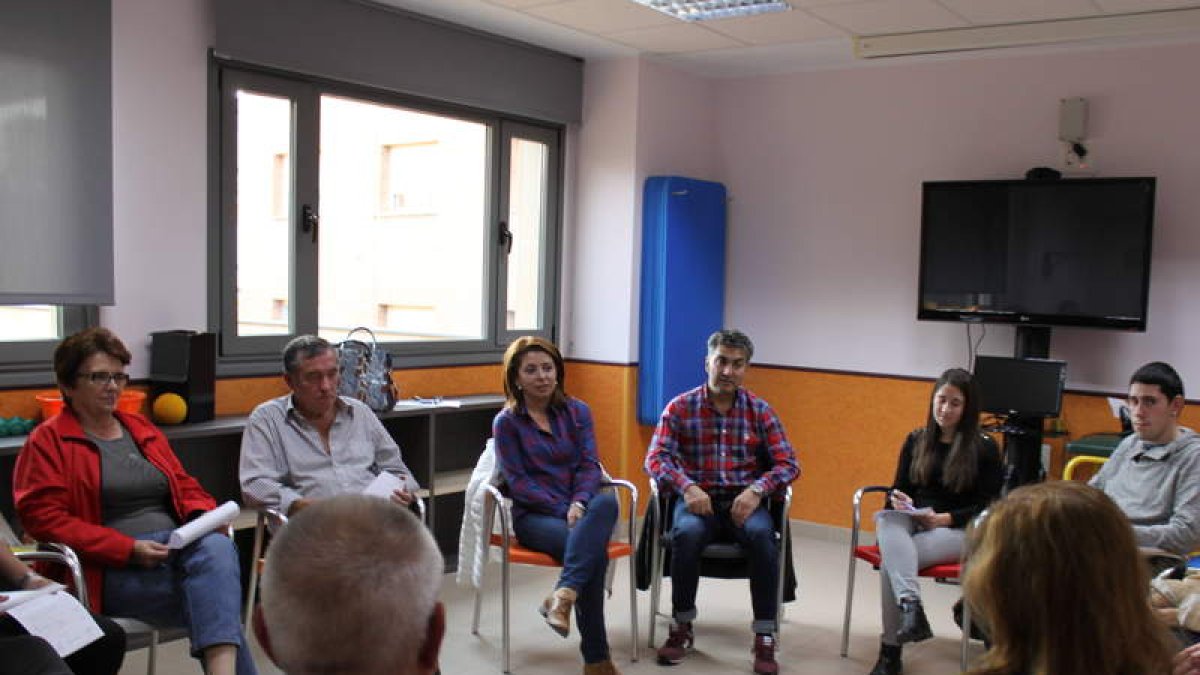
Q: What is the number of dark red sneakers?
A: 2